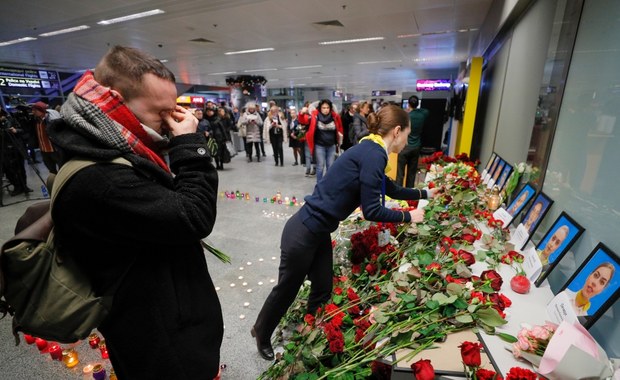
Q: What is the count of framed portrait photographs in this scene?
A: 8